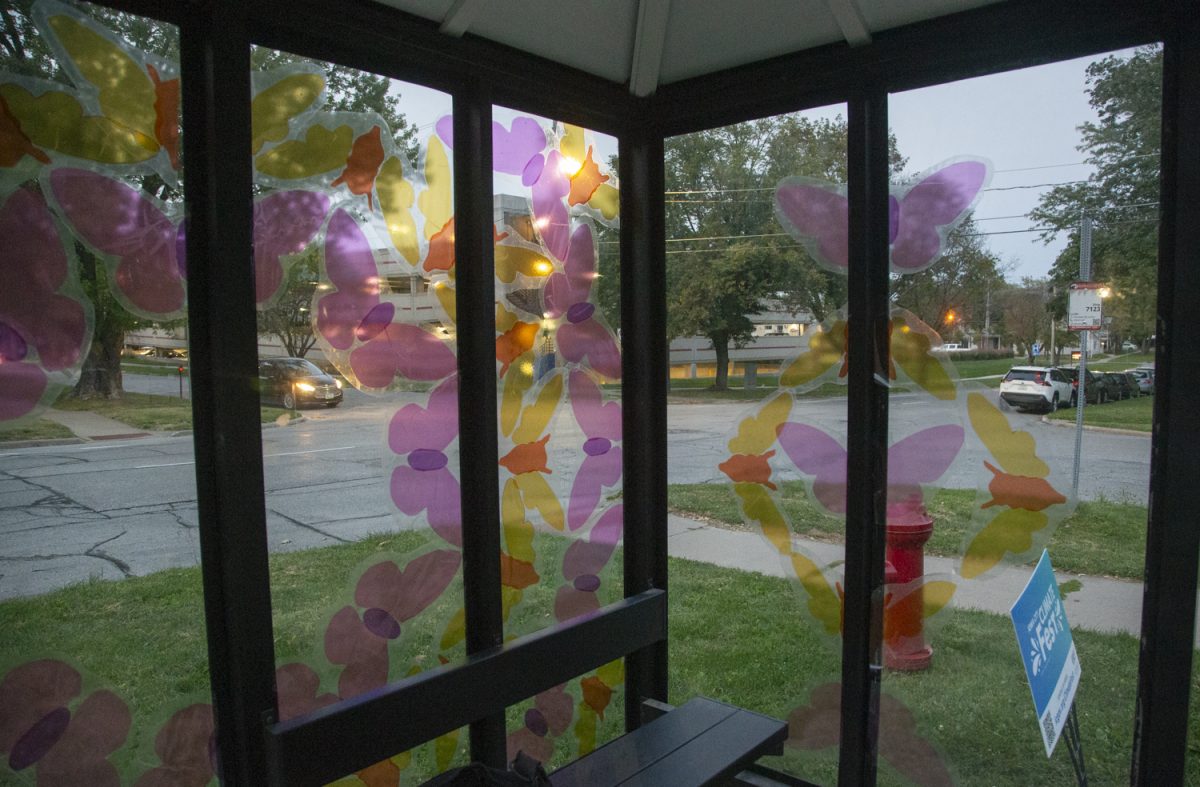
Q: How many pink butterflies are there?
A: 15